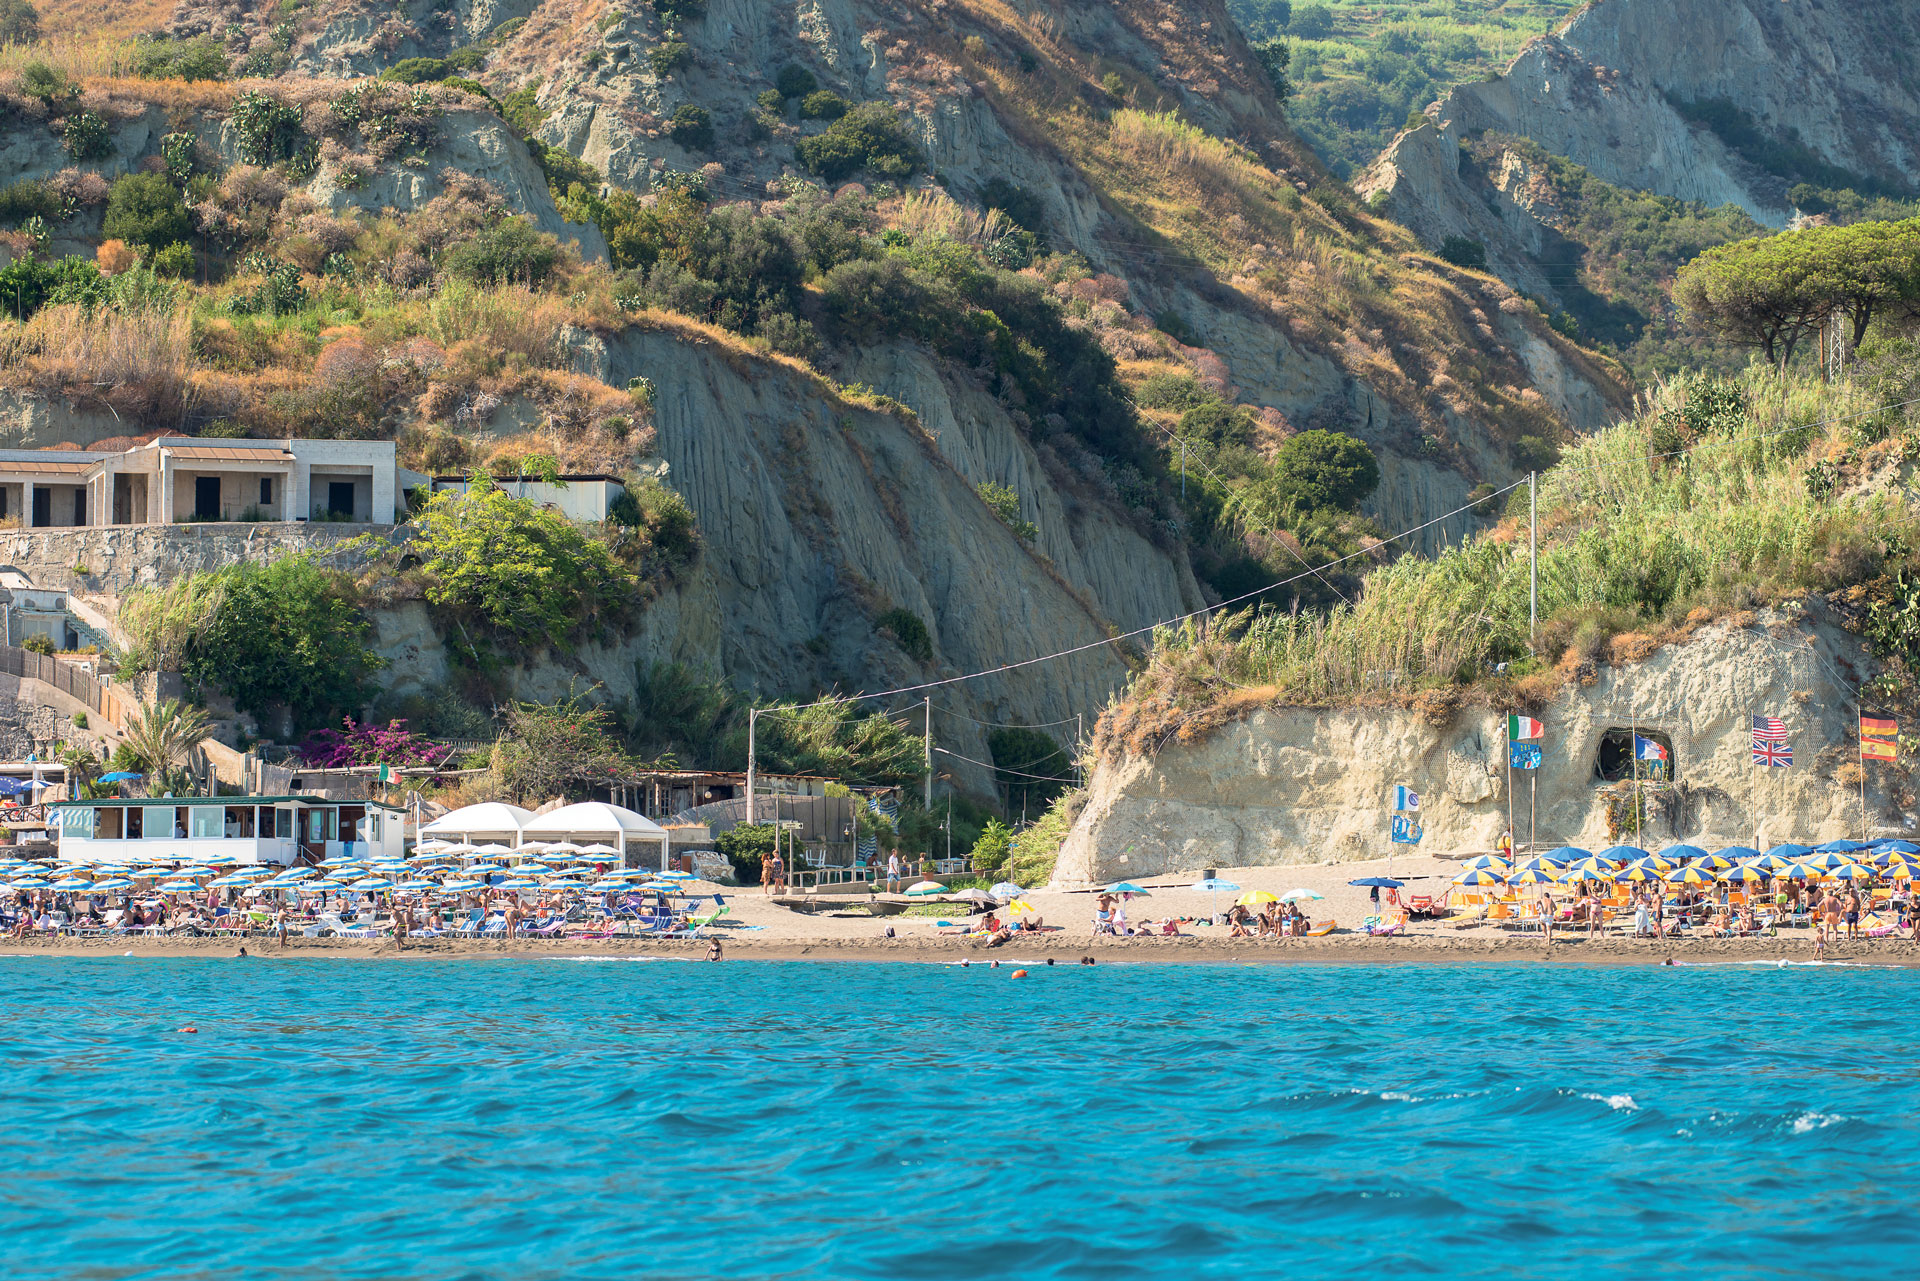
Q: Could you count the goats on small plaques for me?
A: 0